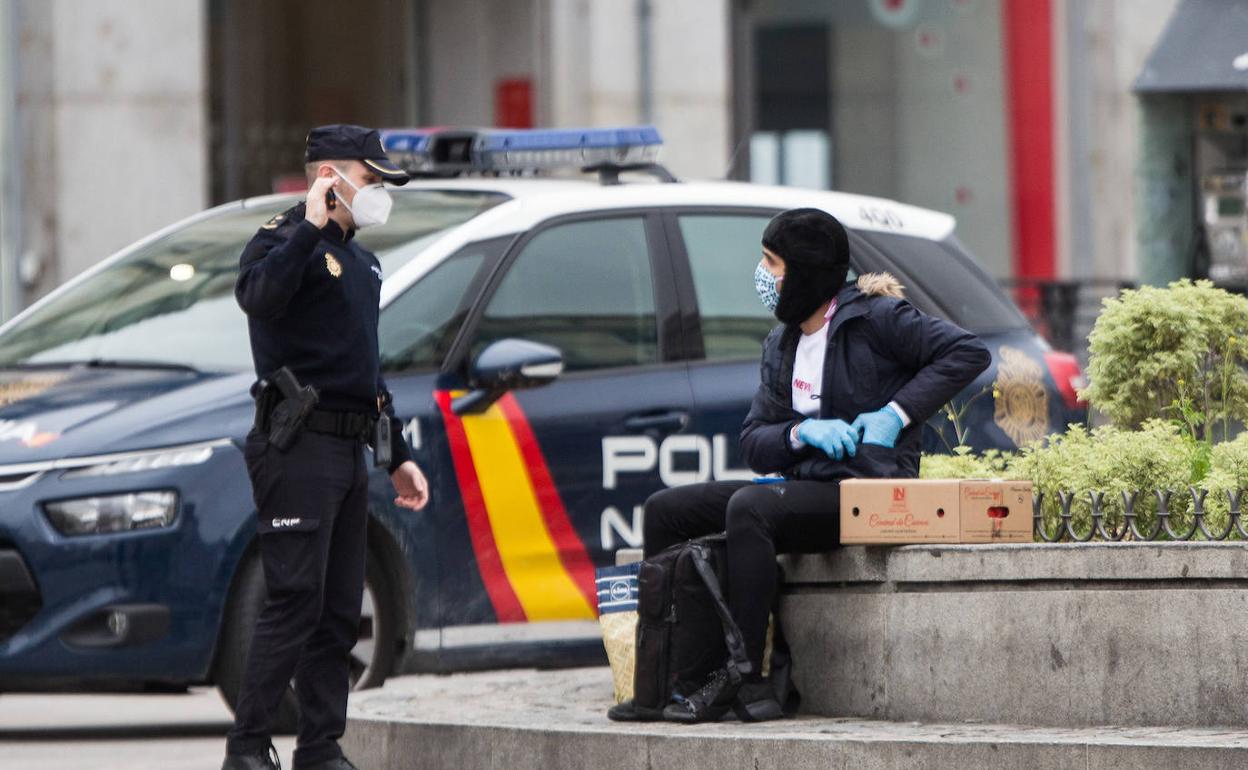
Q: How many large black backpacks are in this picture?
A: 1